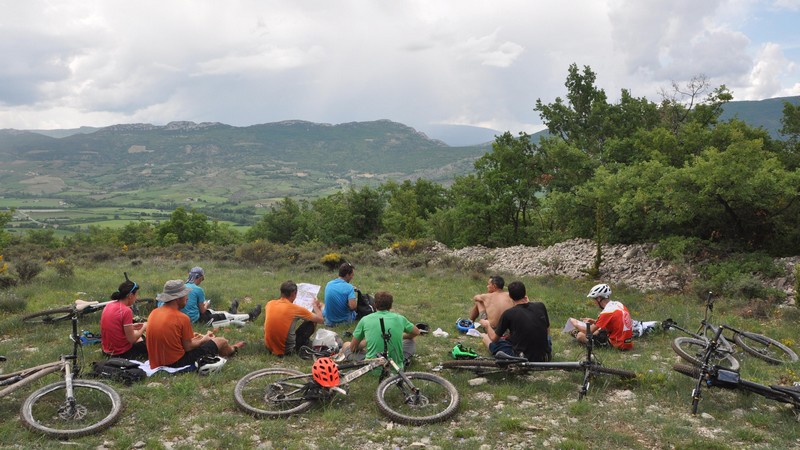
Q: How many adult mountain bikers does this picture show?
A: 9